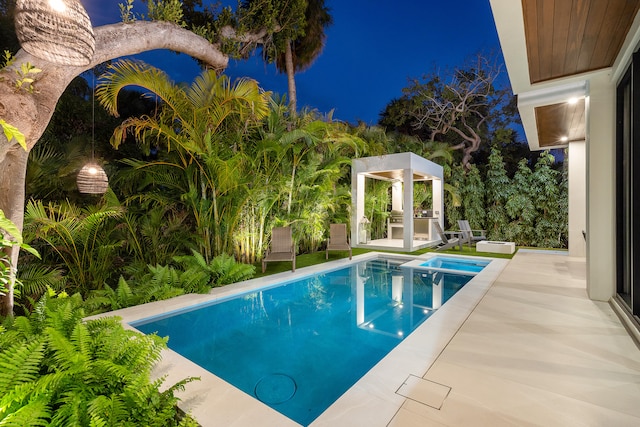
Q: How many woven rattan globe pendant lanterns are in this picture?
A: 2